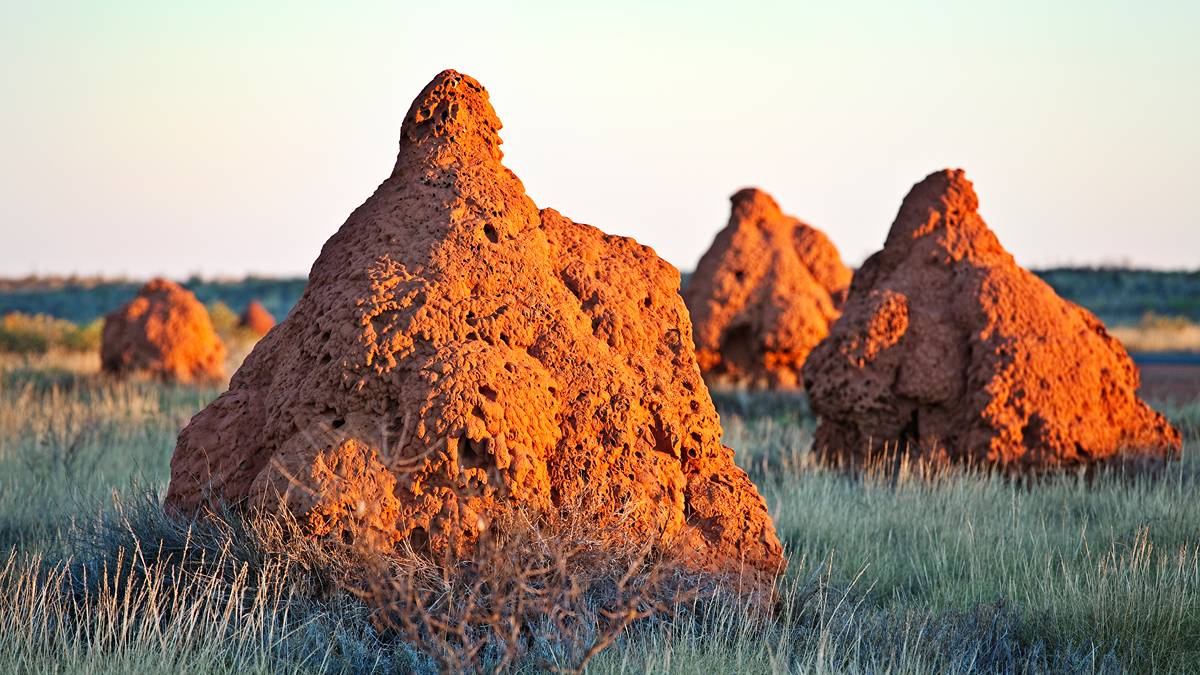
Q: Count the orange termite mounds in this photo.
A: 5